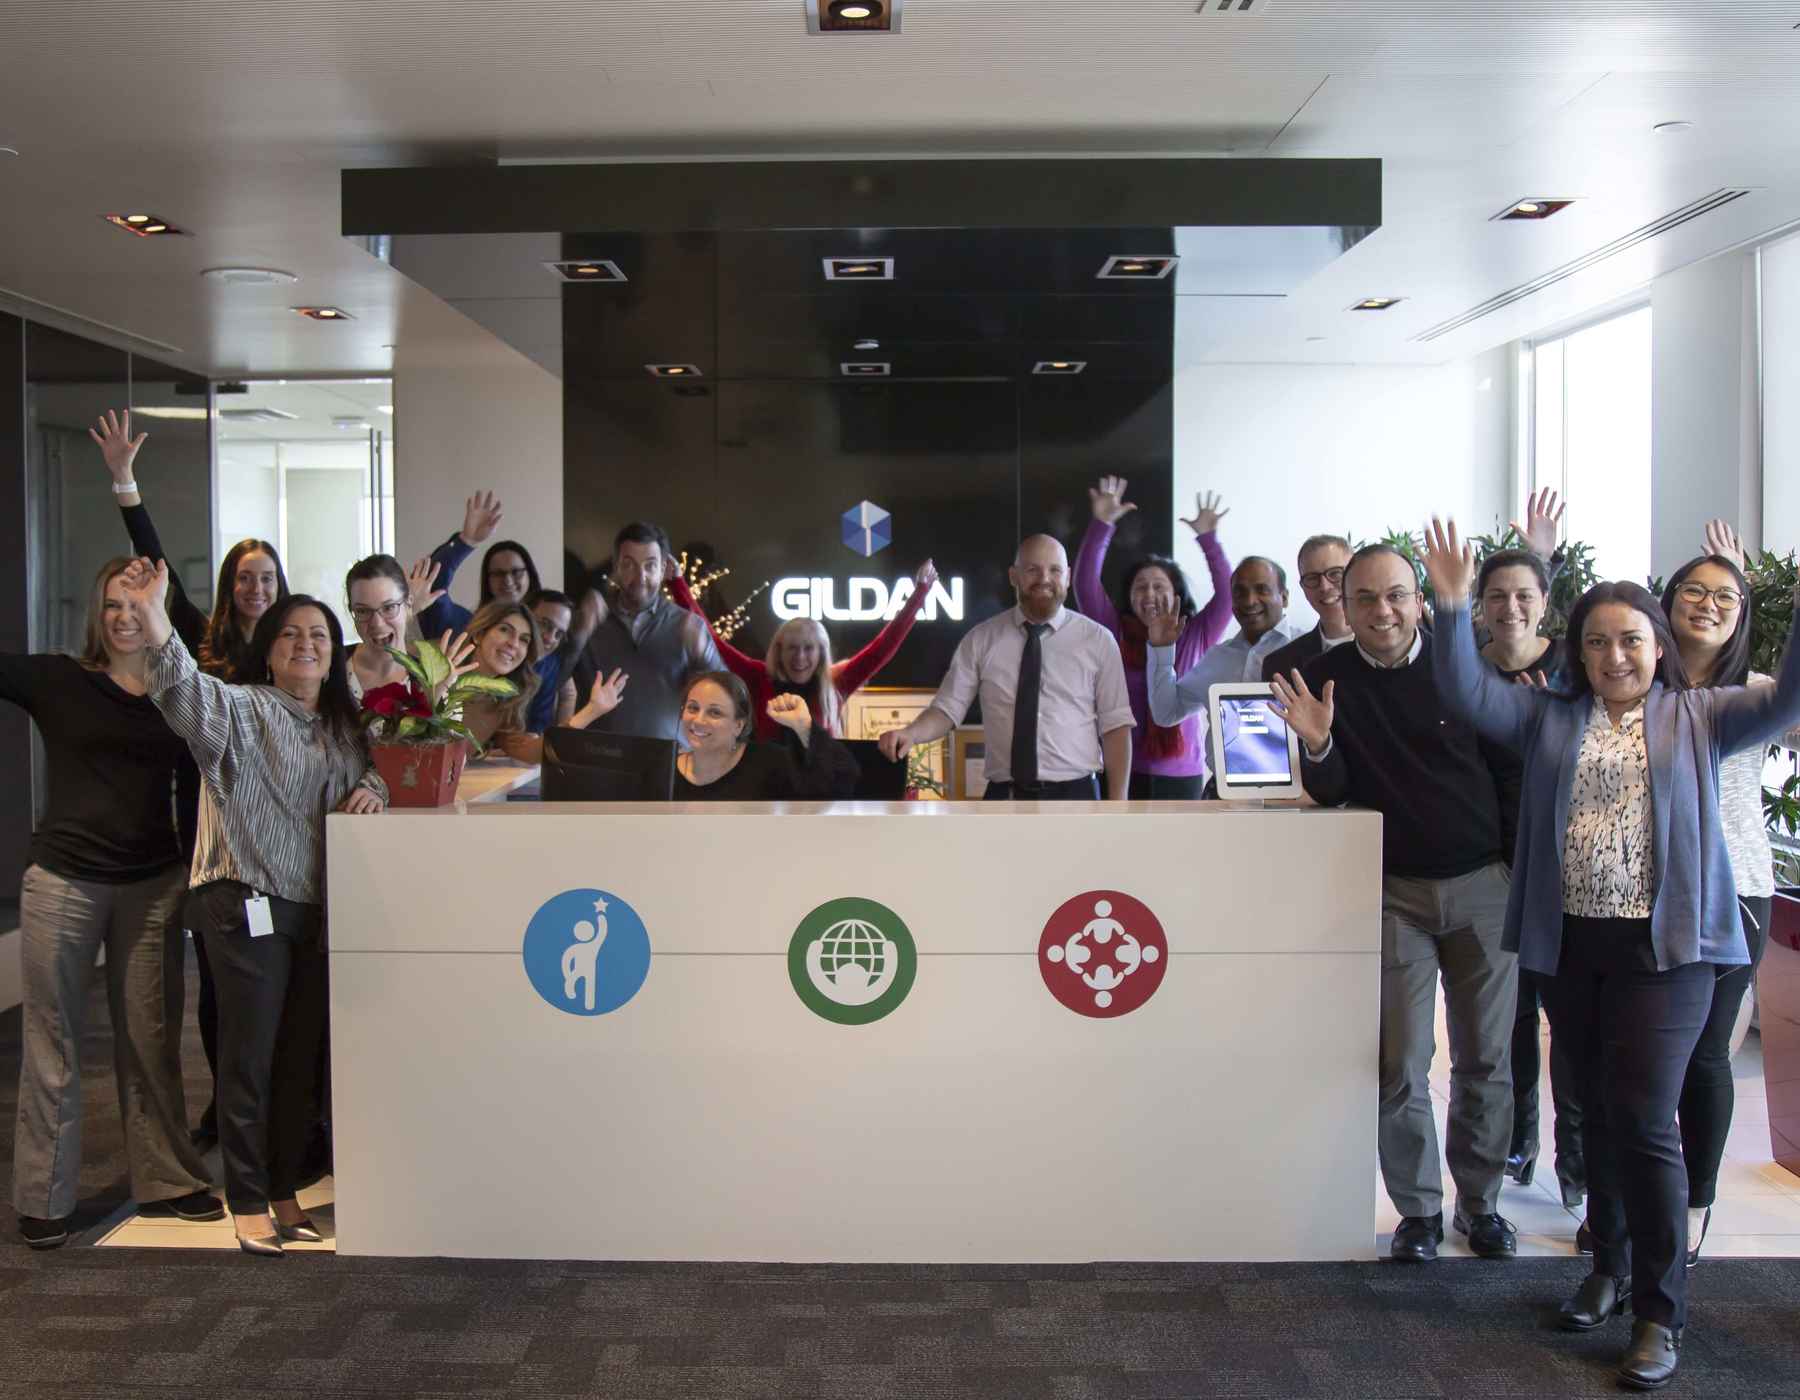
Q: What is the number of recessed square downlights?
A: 11